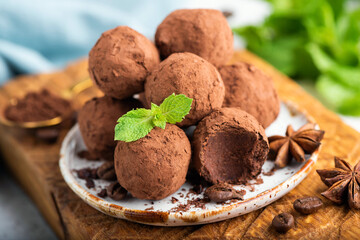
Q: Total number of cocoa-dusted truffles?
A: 7